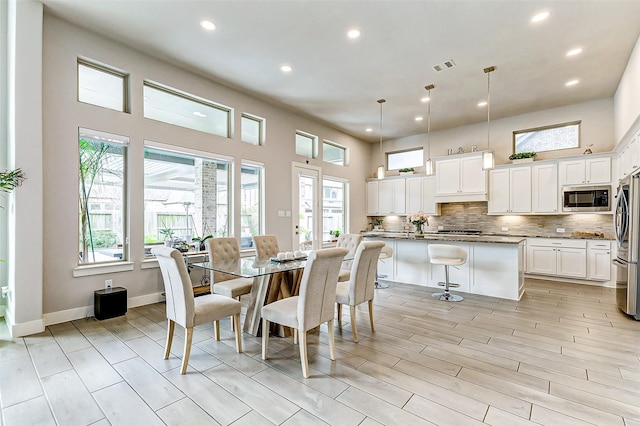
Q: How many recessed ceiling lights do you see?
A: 10